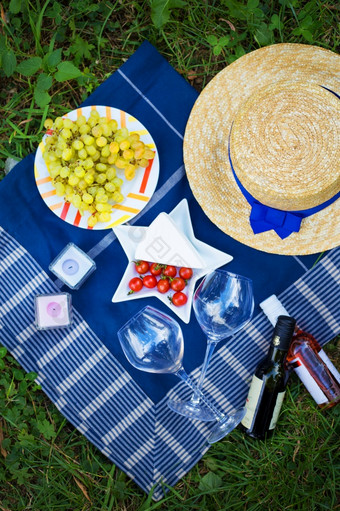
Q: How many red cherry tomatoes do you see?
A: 9